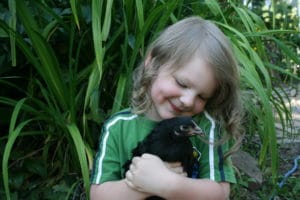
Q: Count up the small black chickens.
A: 1